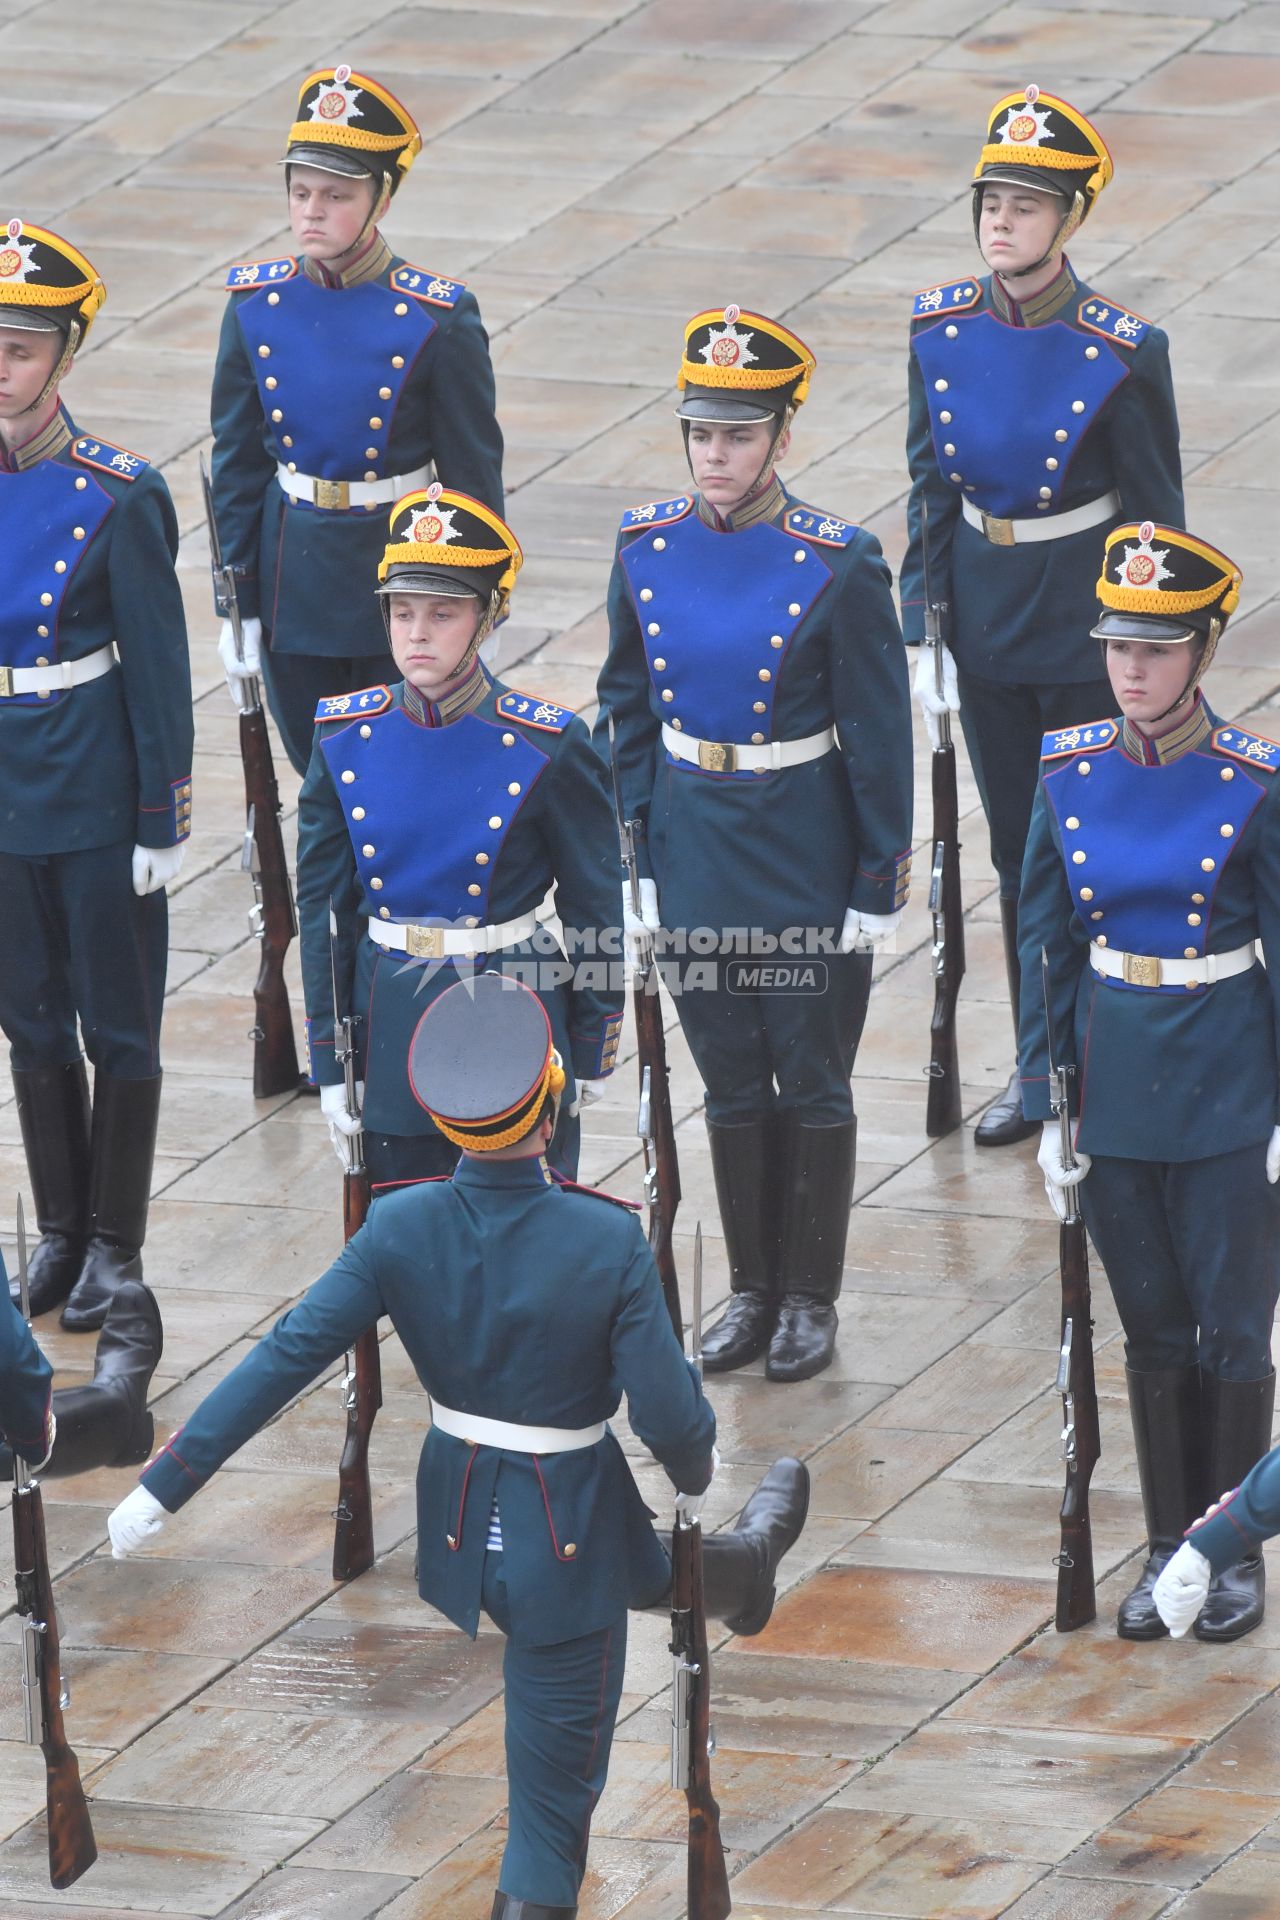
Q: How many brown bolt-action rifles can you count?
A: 7